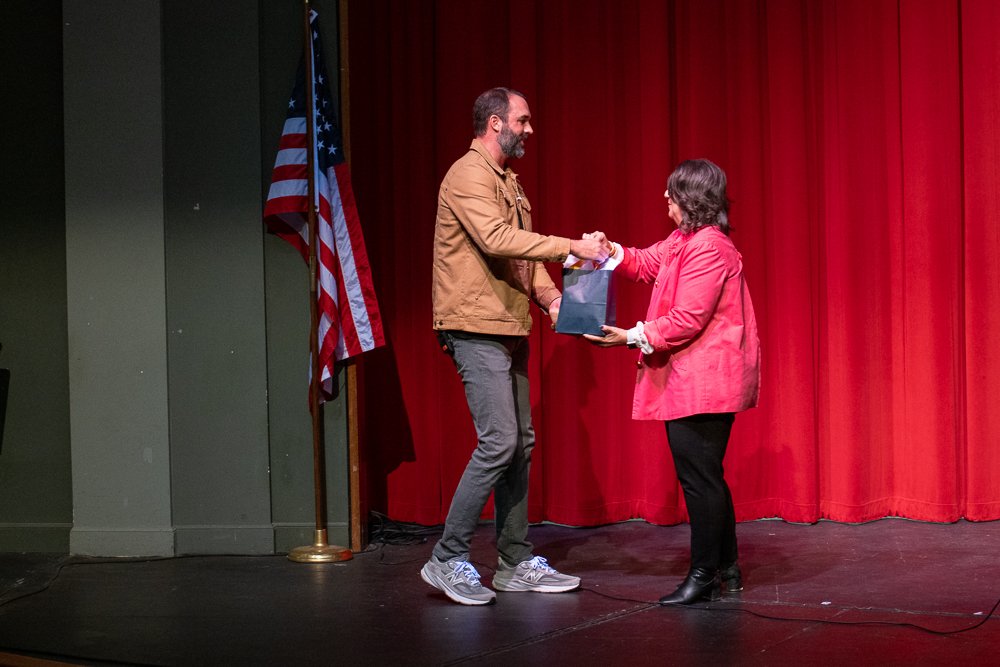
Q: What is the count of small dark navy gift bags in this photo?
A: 1